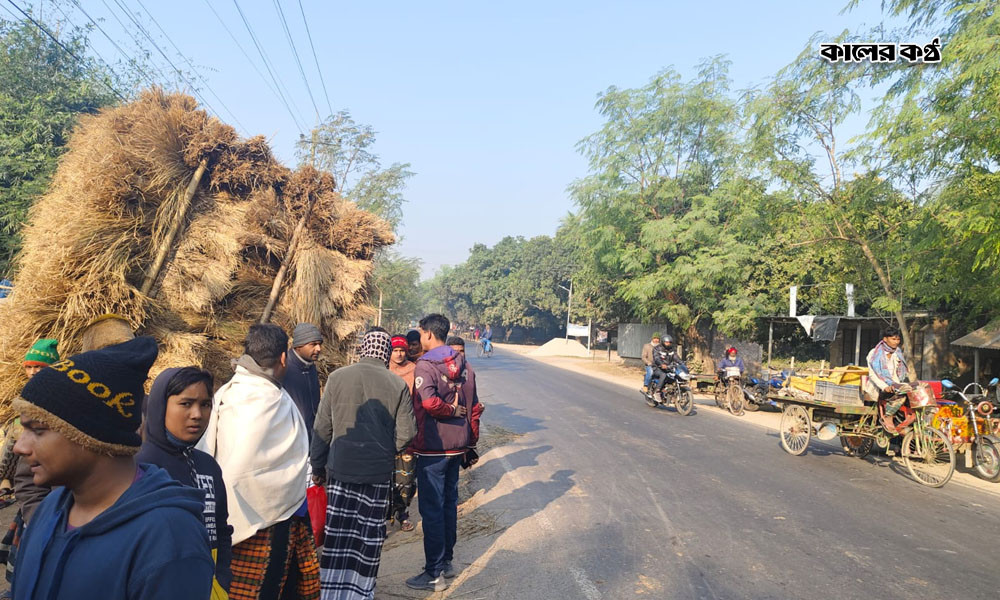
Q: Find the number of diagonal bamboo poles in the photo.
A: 2